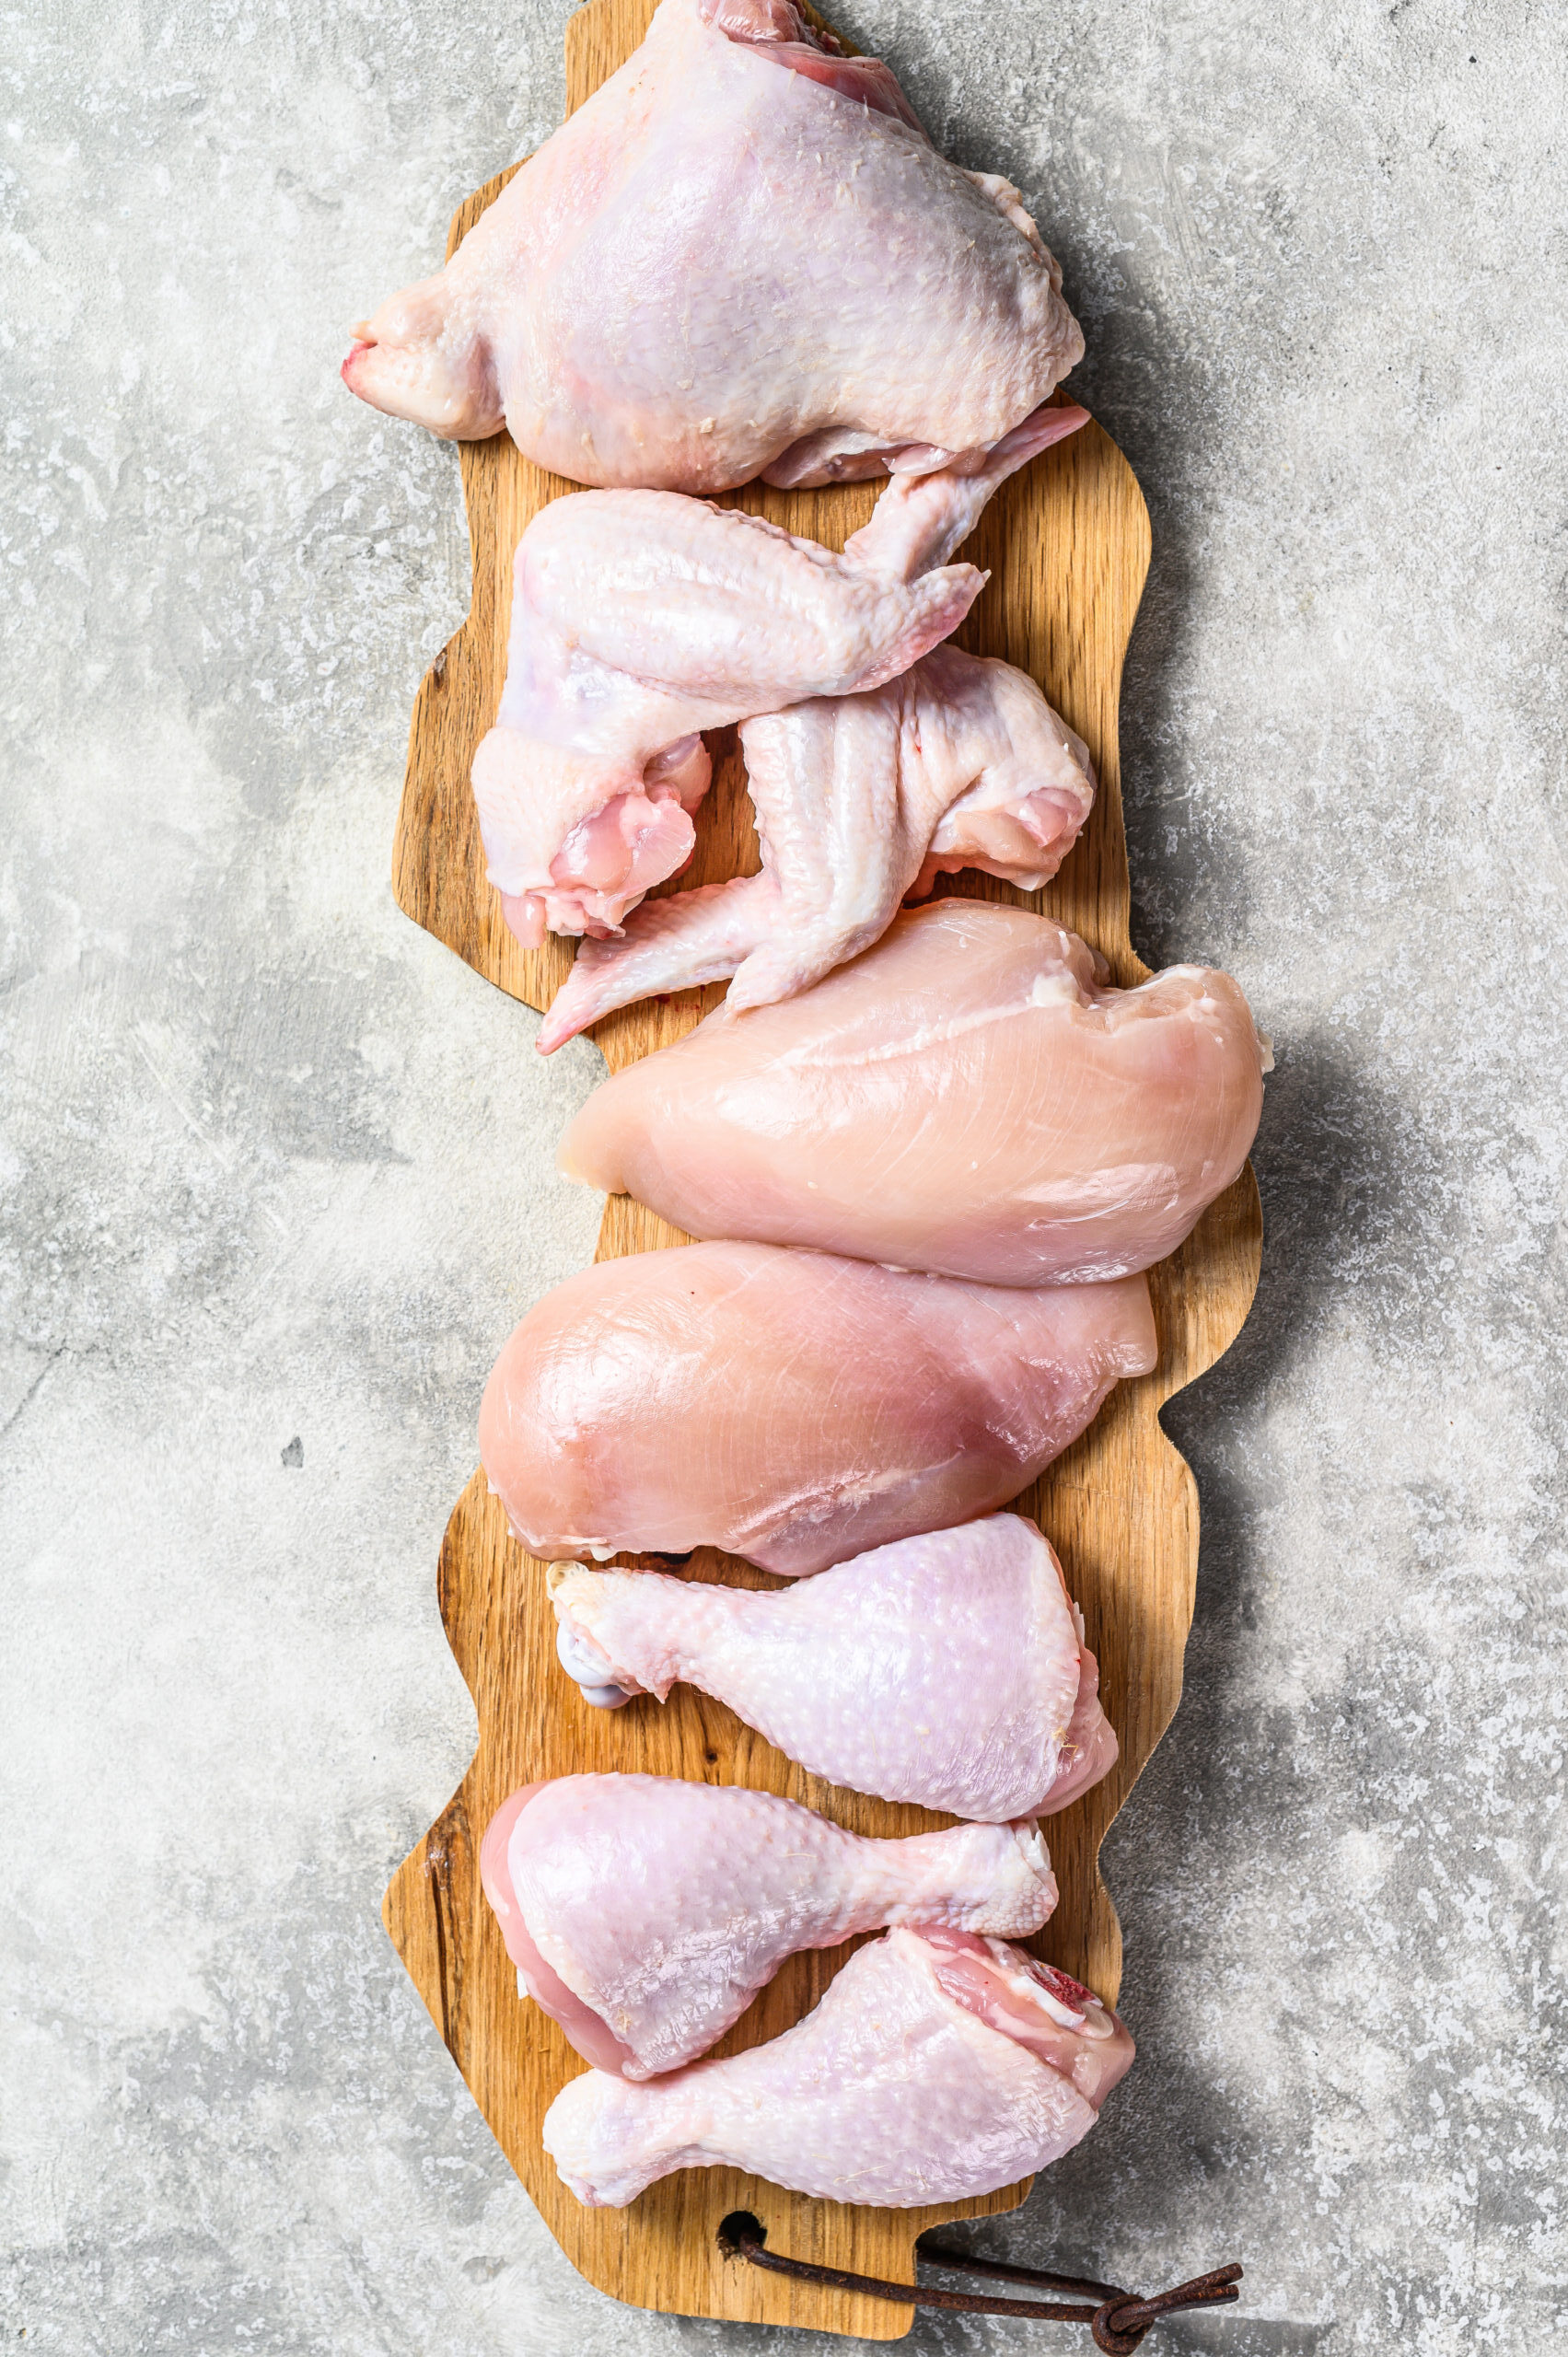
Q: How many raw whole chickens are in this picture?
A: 0